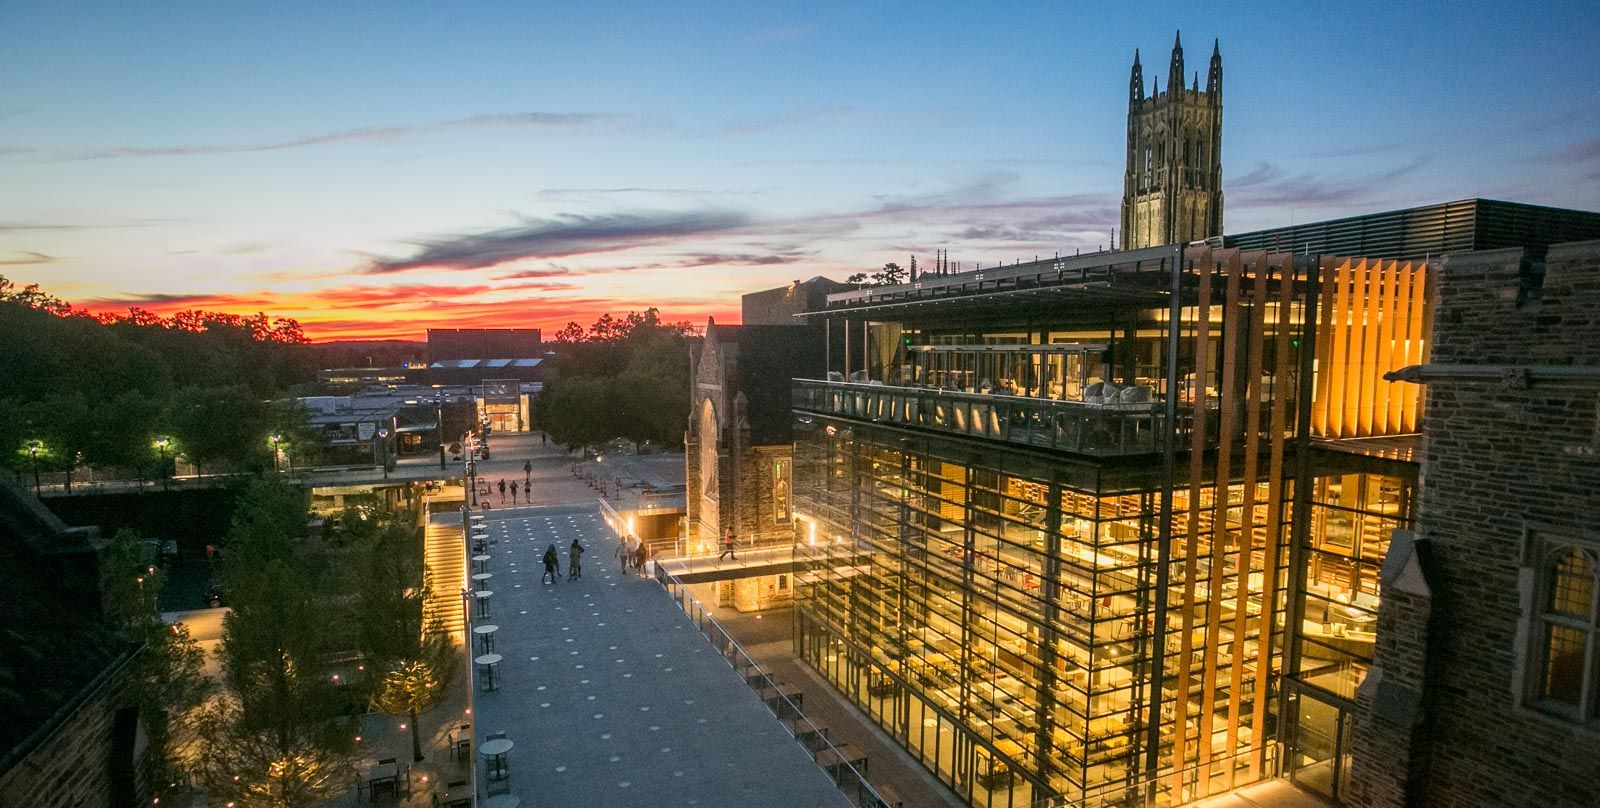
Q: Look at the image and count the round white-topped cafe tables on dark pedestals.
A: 10